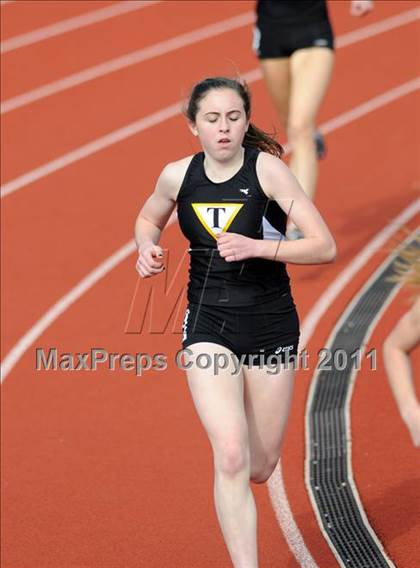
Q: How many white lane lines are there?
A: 5